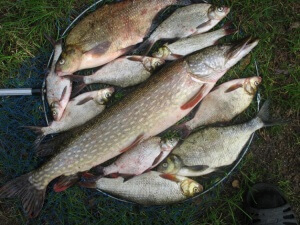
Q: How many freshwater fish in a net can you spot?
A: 11